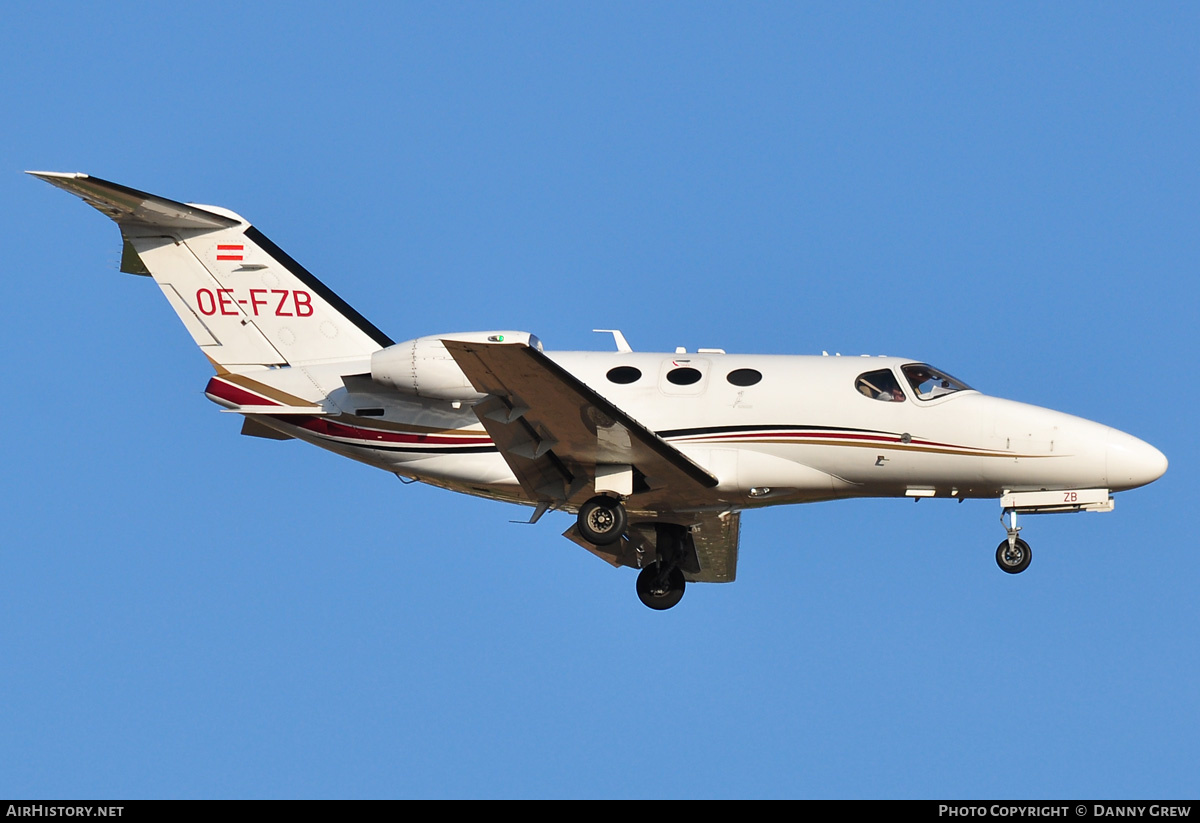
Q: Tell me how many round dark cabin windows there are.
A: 3